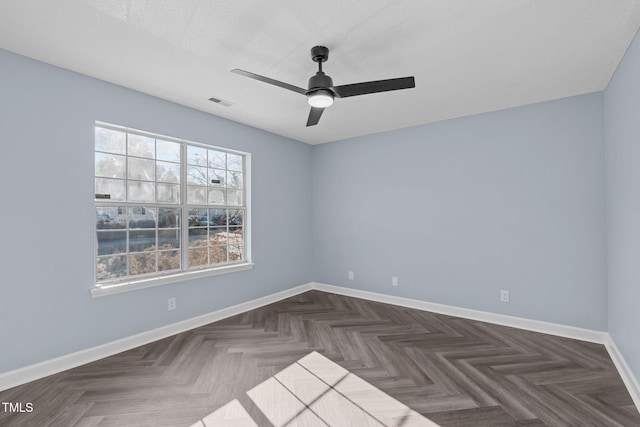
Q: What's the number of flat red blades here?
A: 0